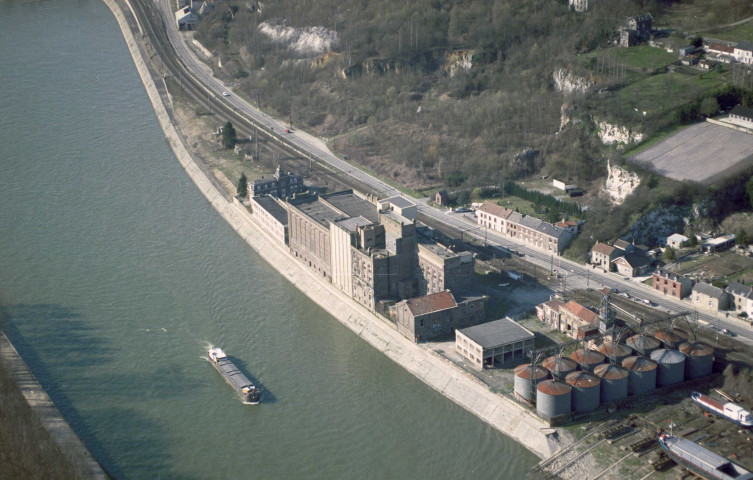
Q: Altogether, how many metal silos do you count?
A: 12